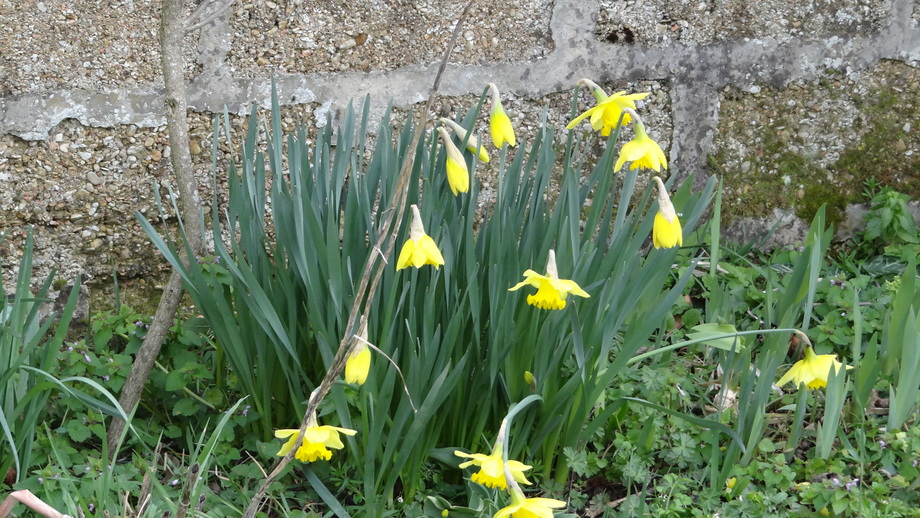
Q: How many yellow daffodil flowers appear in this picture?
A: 13